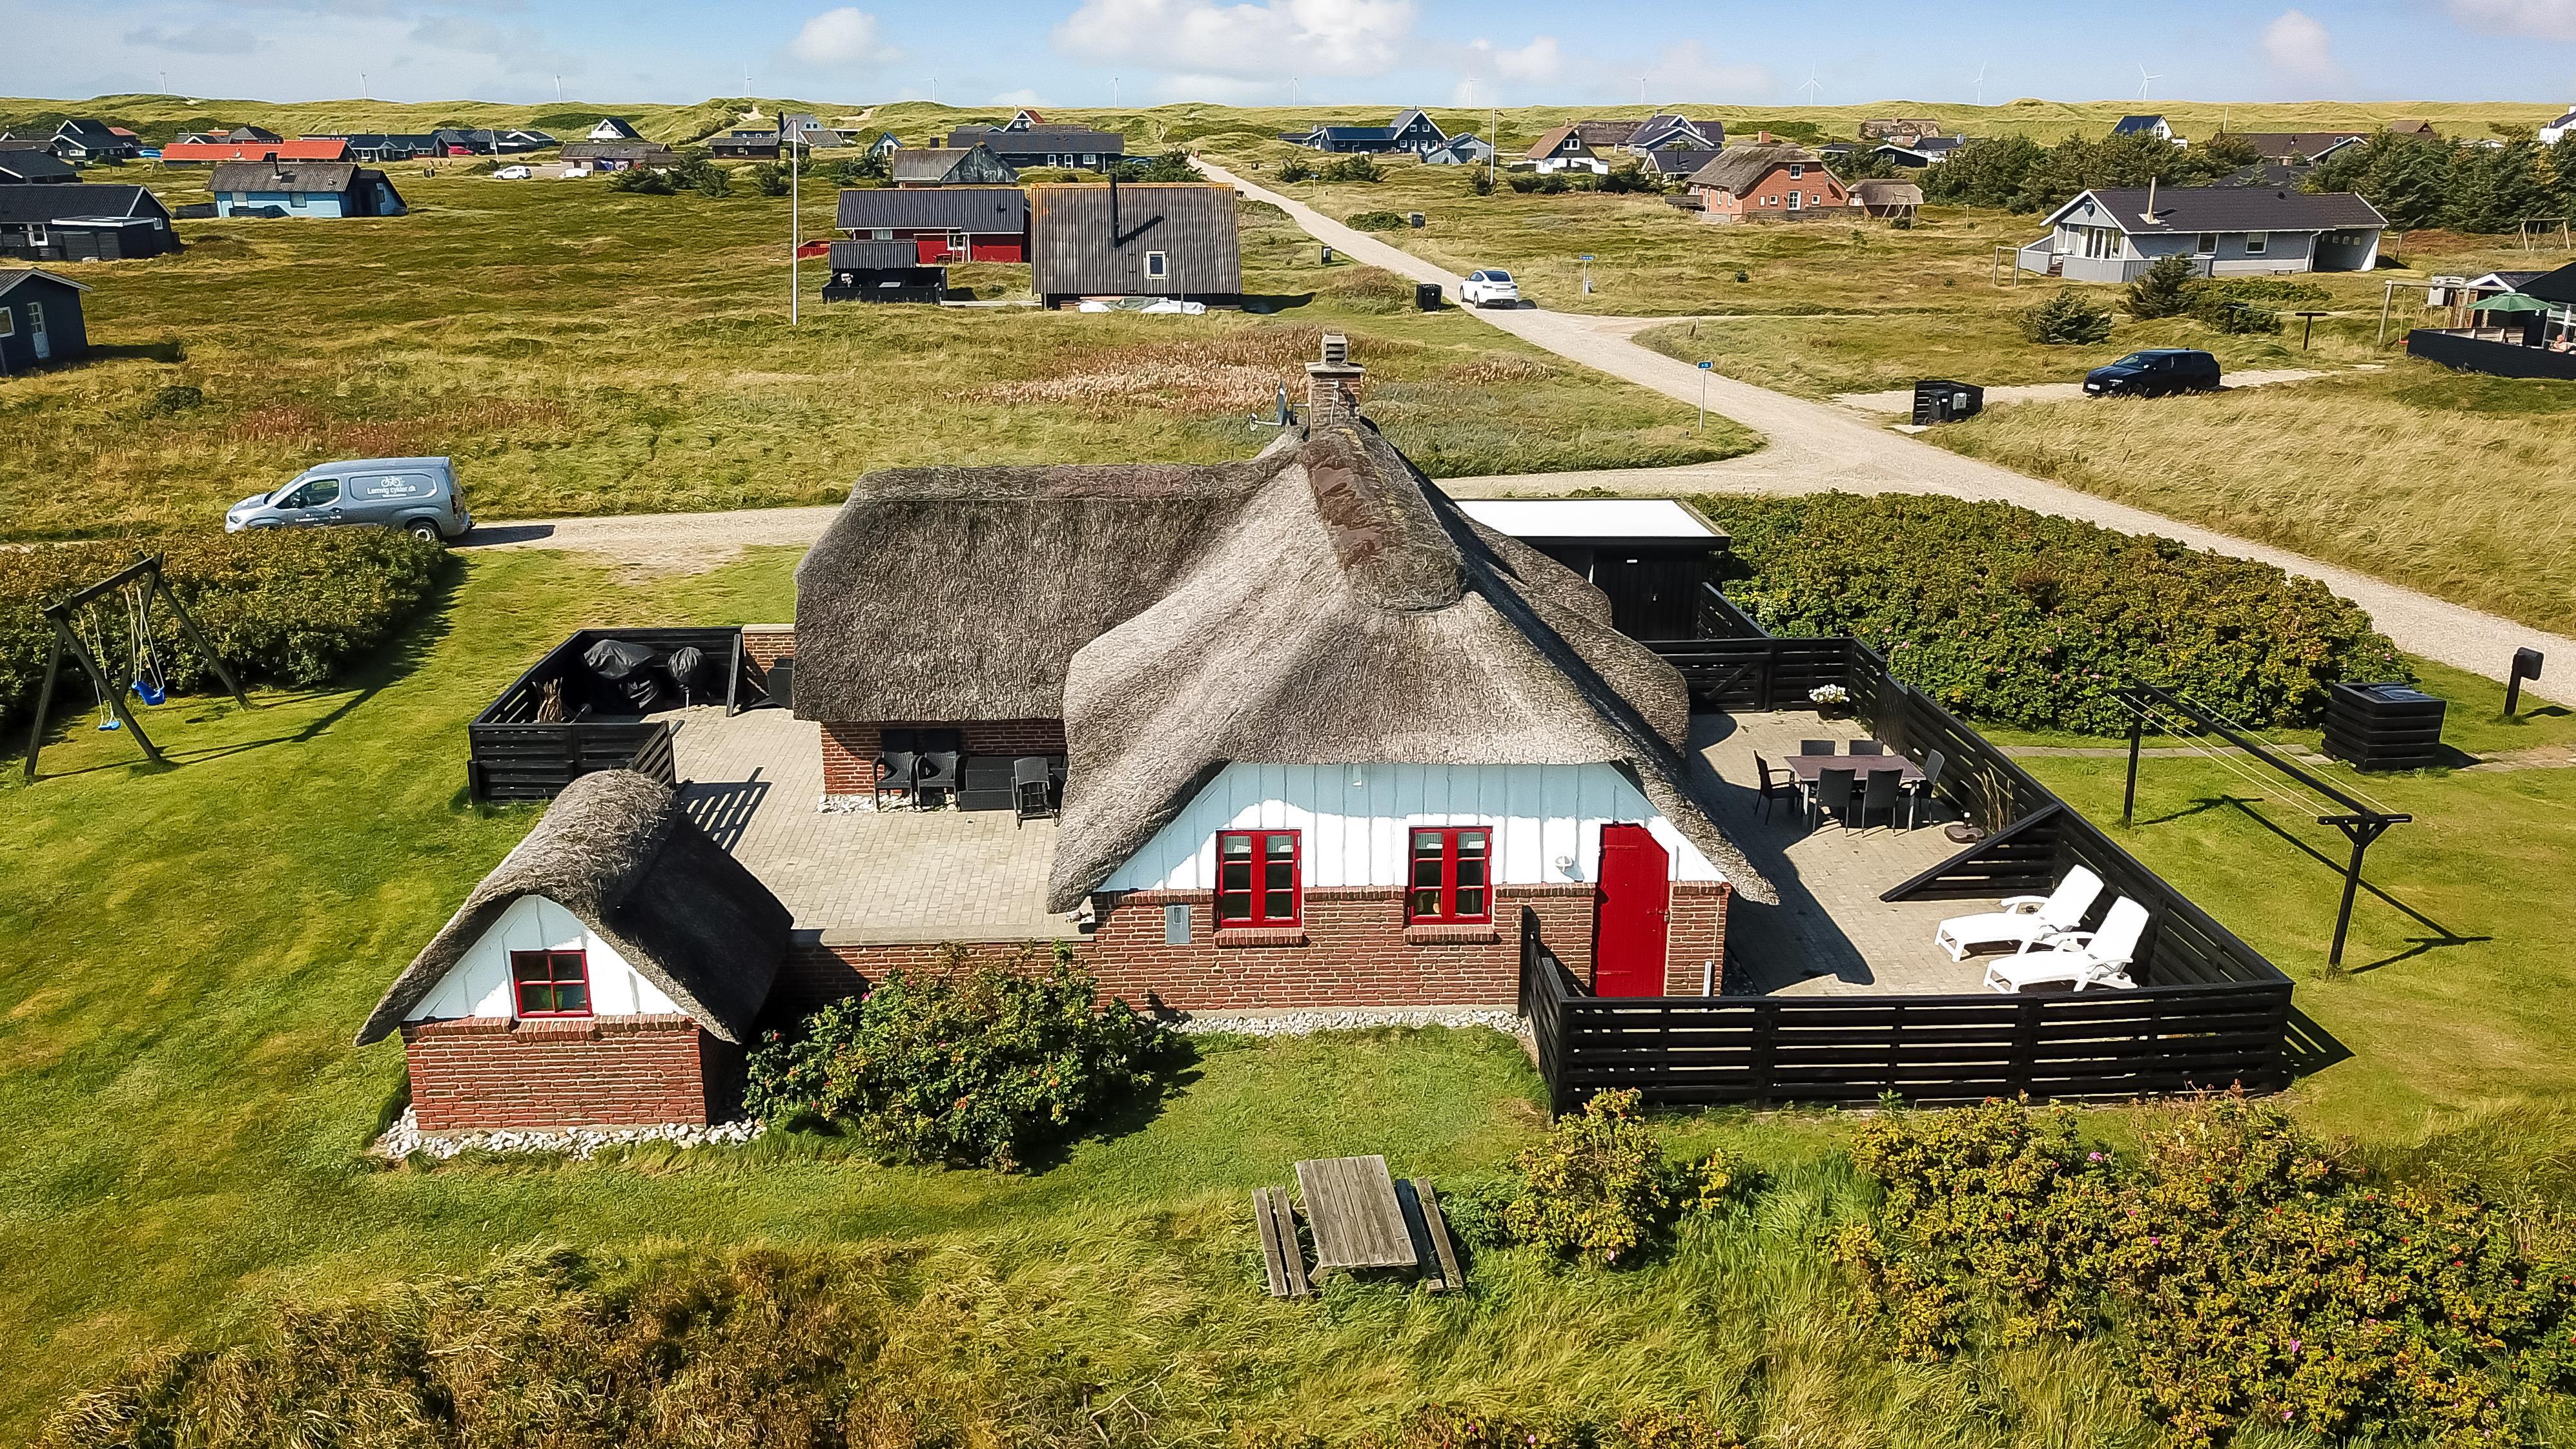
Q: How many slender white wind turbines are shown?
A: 12